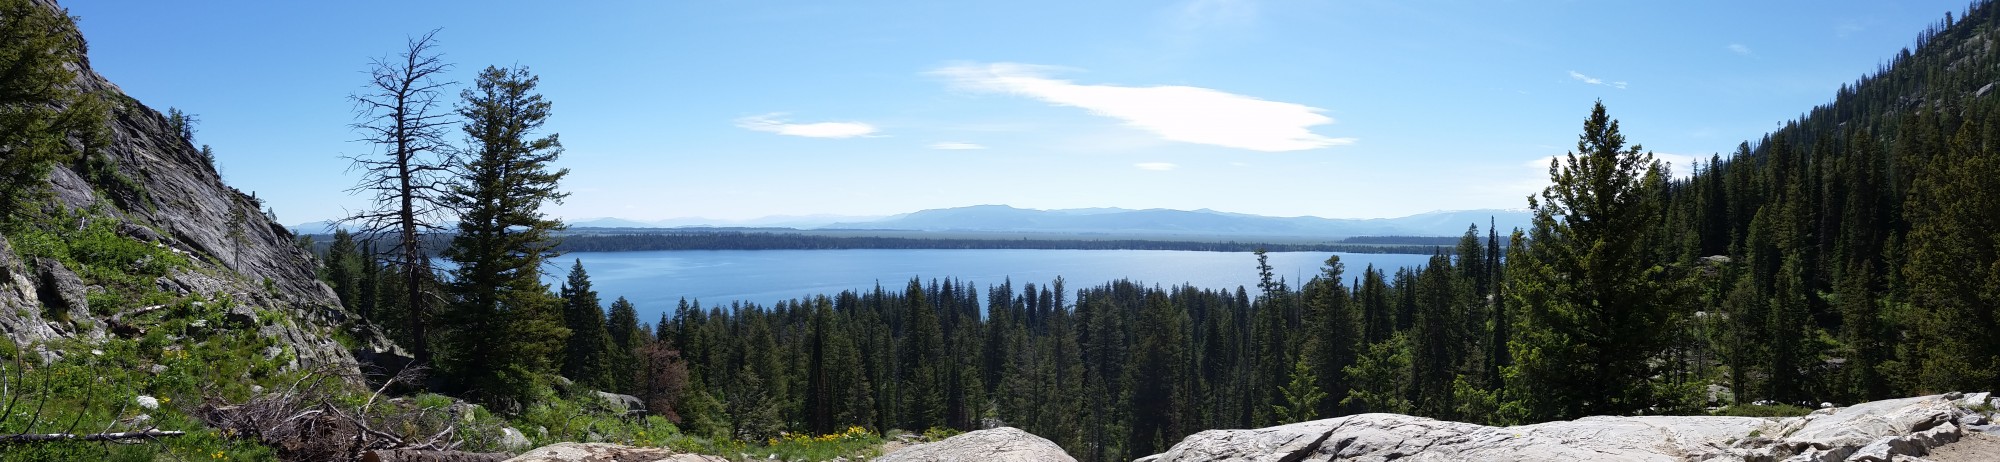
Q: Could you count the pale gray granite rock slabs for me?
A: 3